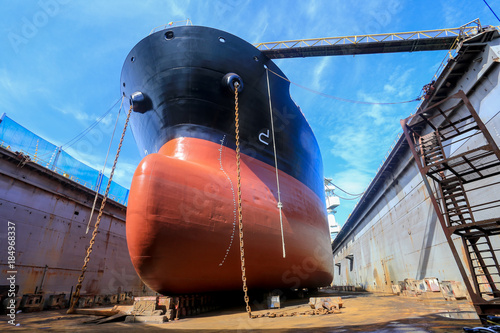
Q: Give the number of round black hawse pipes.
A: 2